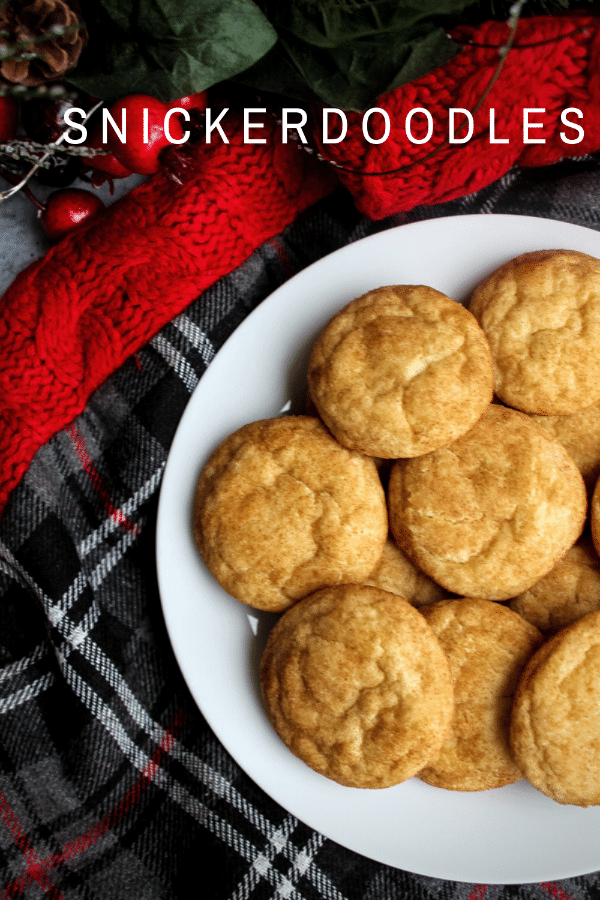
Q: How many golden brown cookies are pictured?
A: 11